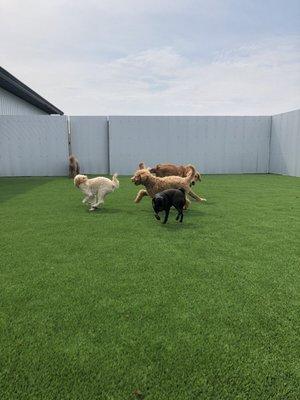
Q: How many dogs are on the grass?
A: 5